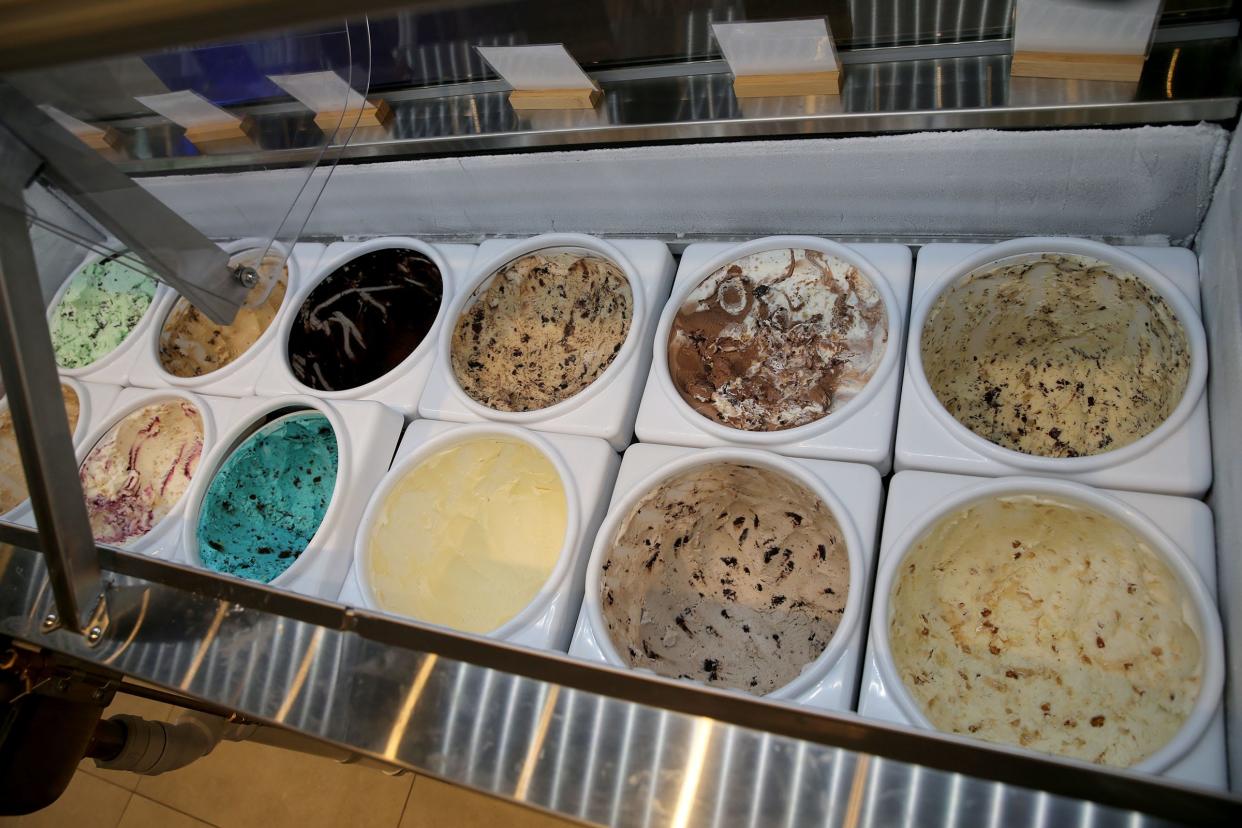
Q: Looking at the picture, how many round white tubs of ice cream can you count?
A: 12